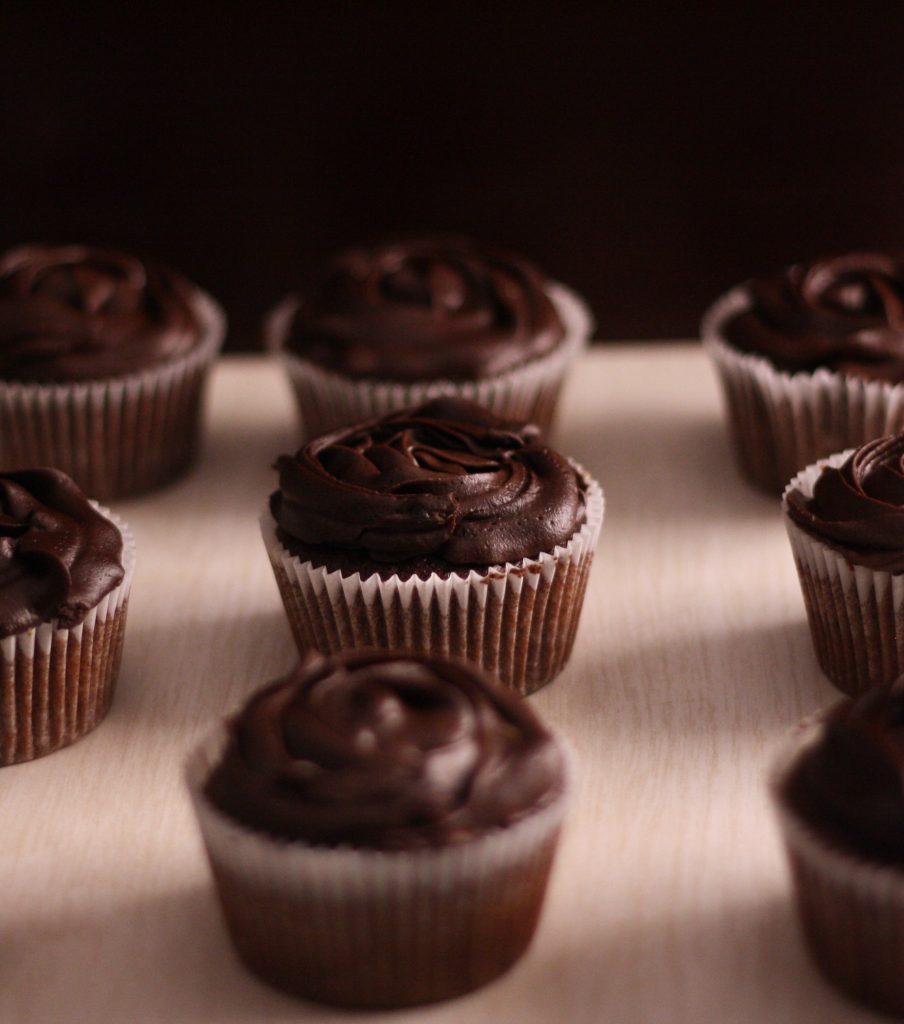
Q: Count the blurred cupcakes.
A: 5